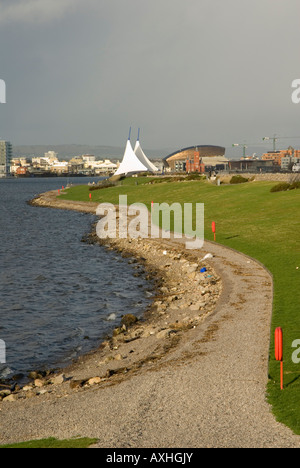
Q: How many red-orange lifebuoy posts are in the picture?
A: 6